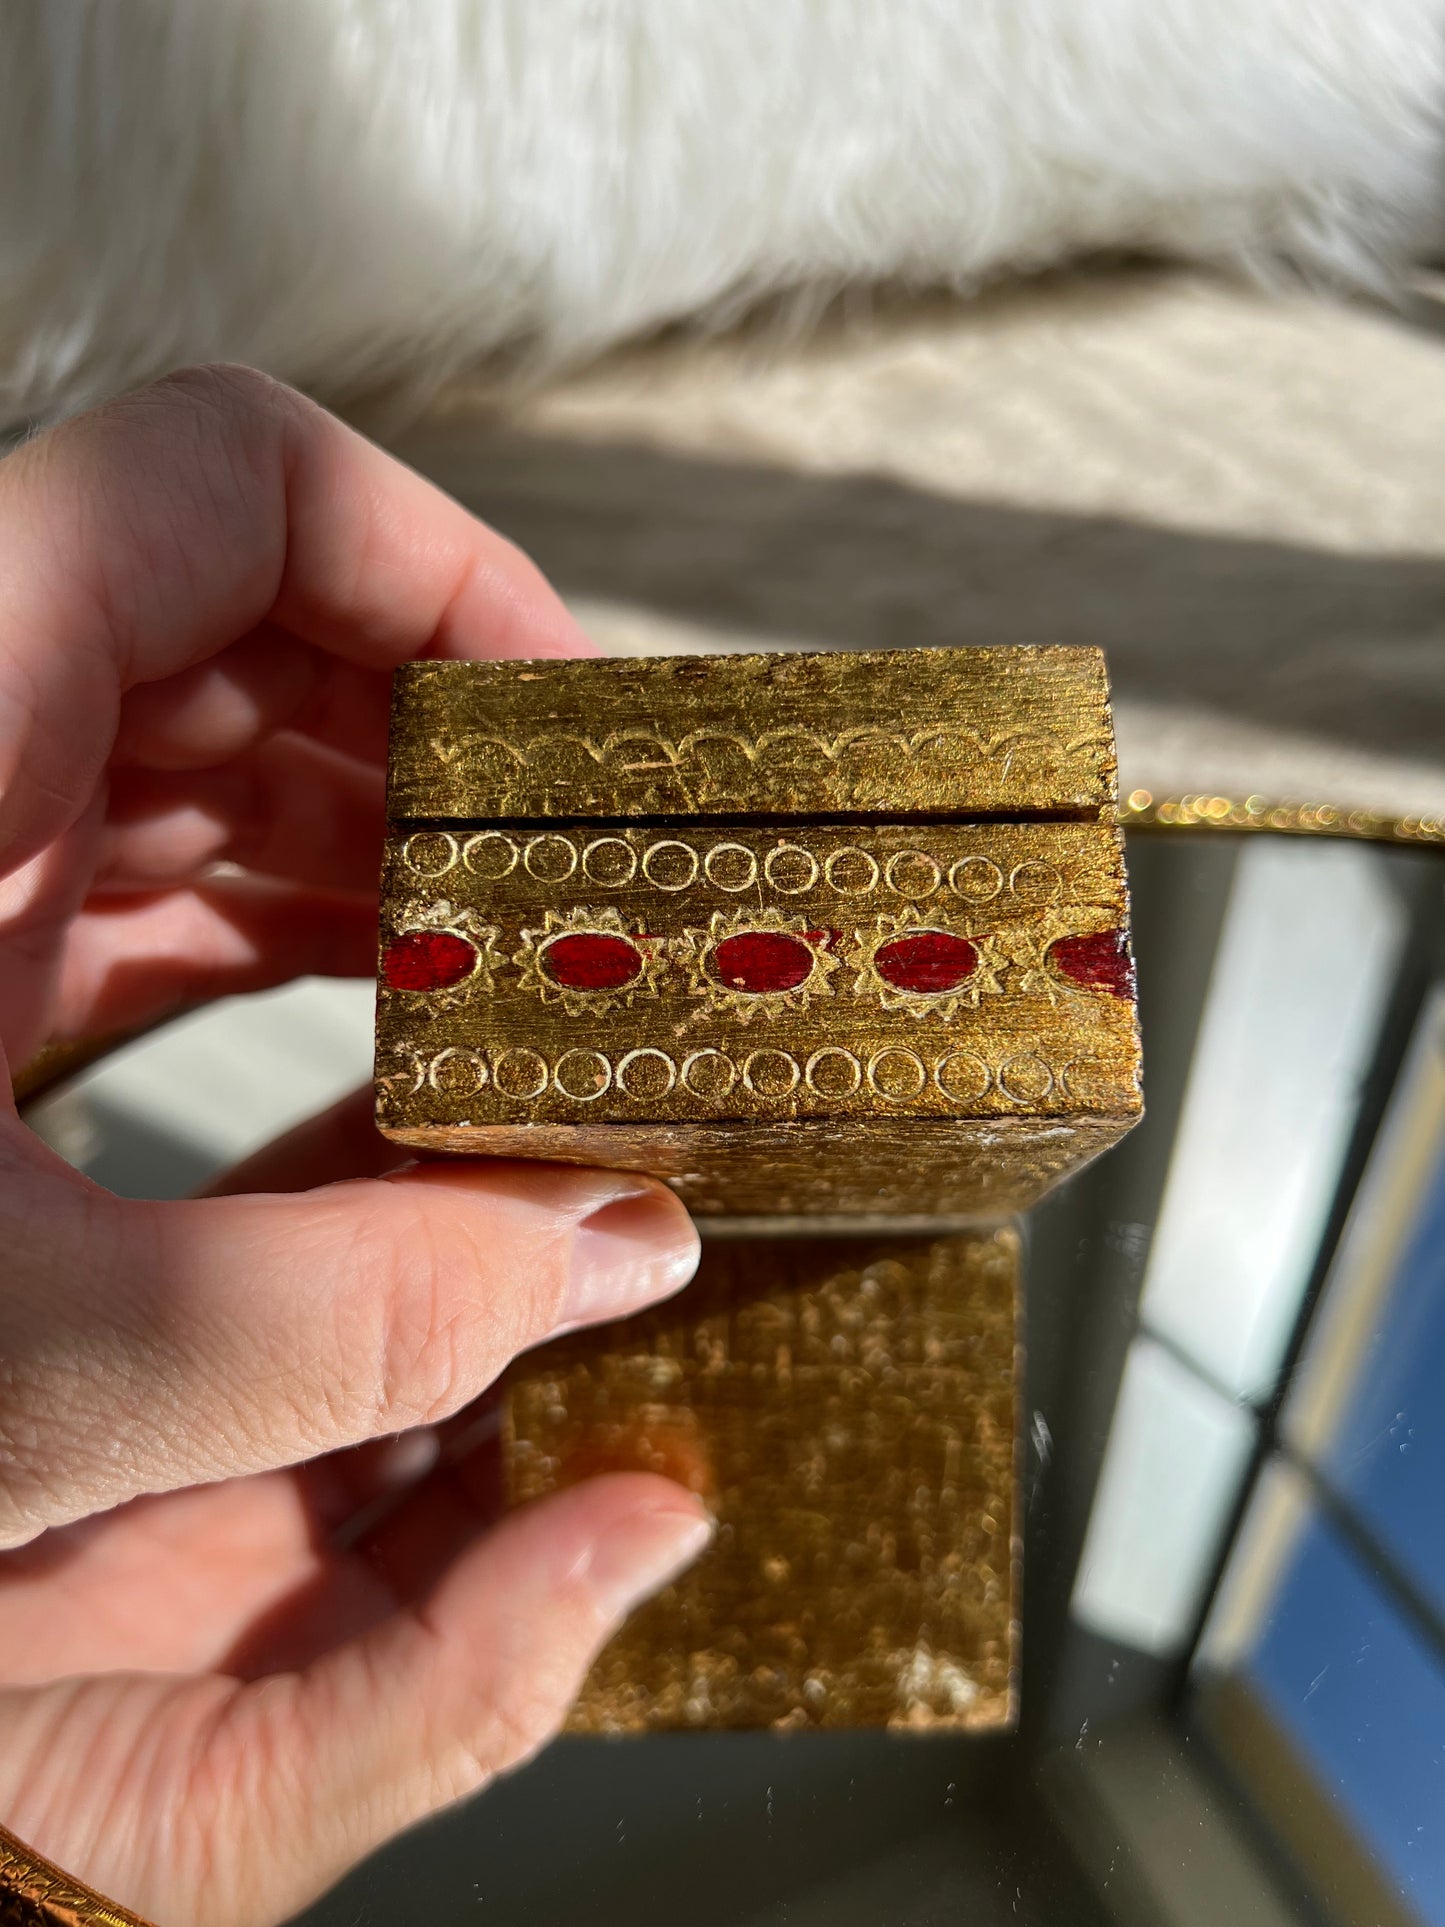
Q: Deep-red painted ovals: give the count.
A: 5